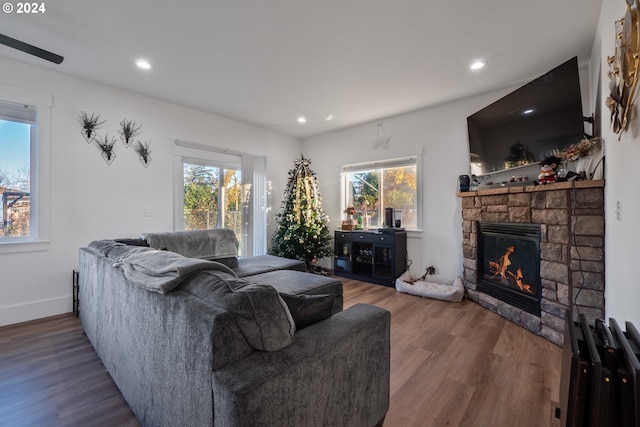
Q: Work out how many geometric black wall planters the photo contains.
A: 4